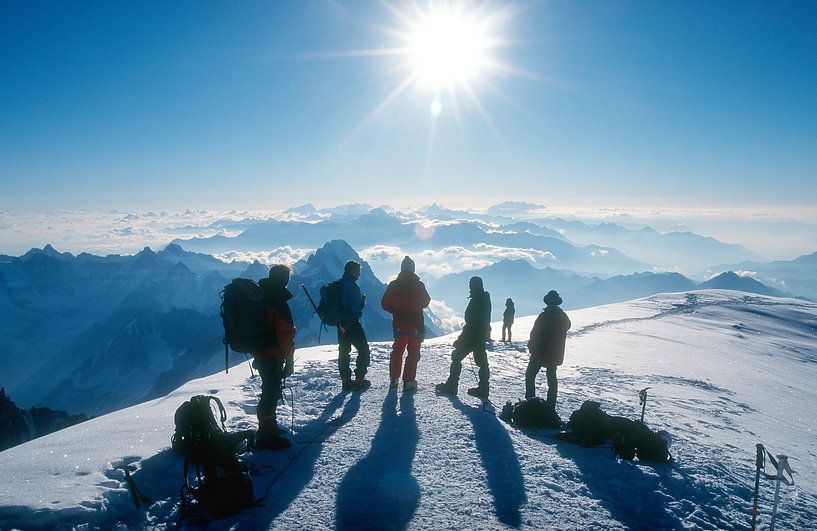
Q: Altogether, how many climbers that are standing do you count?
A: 6